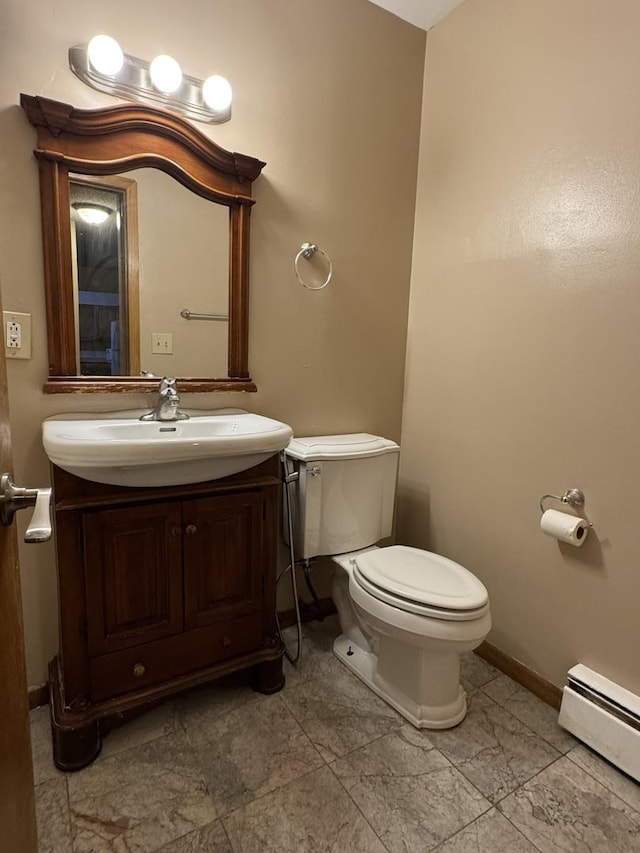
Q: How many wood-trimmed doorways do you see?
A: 1